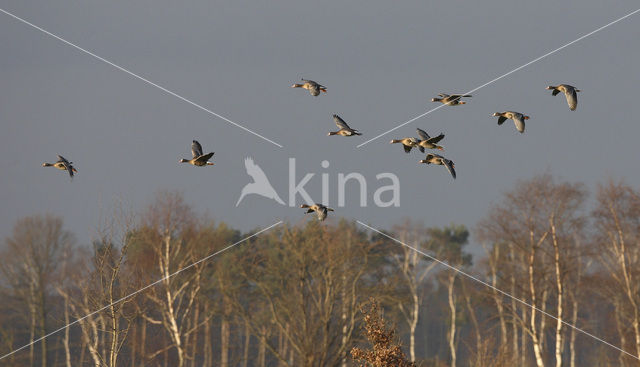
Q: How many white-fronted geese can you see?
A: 11